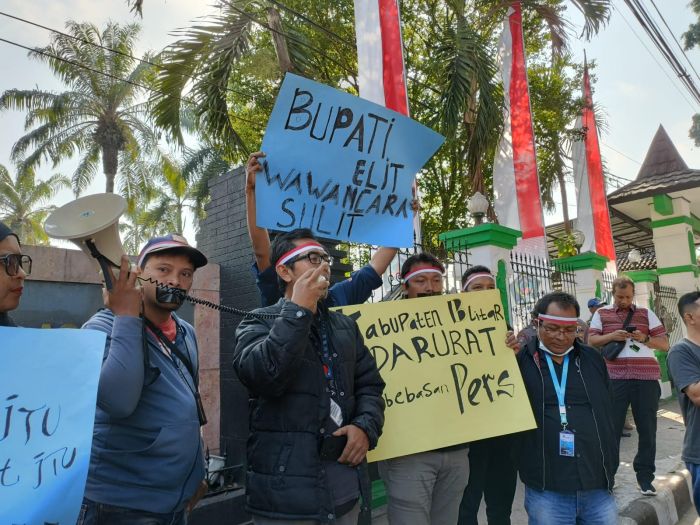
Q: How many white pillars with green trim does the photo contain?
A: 4